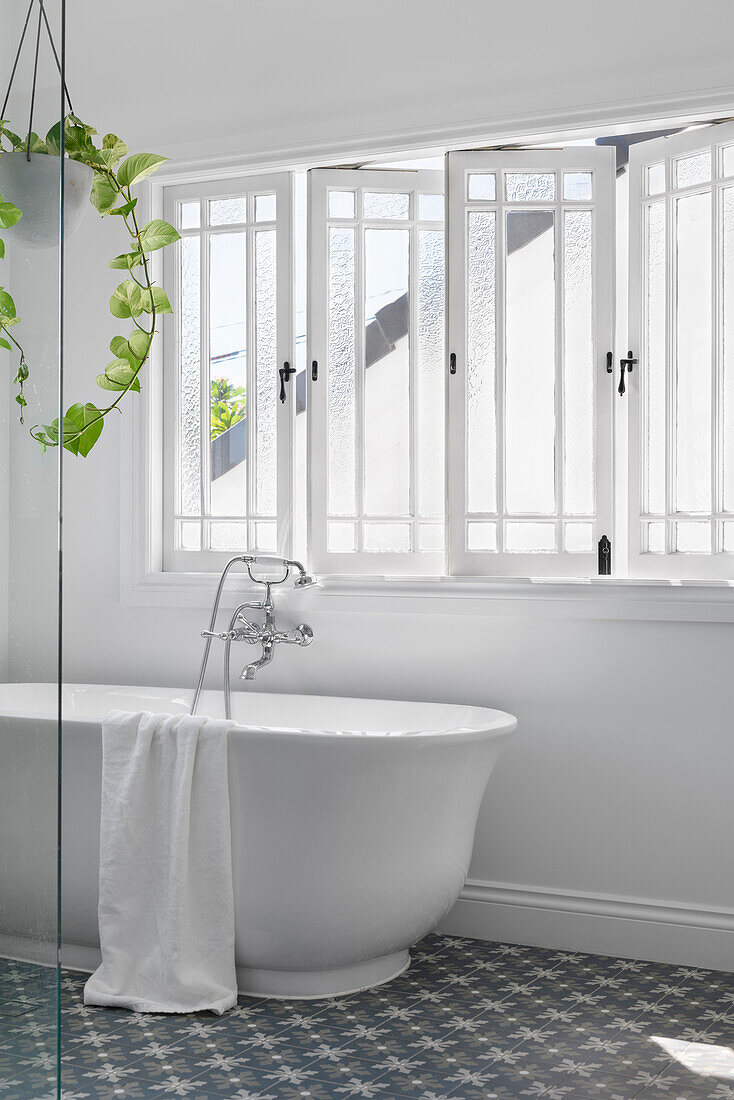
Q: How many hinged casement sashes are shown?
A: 4